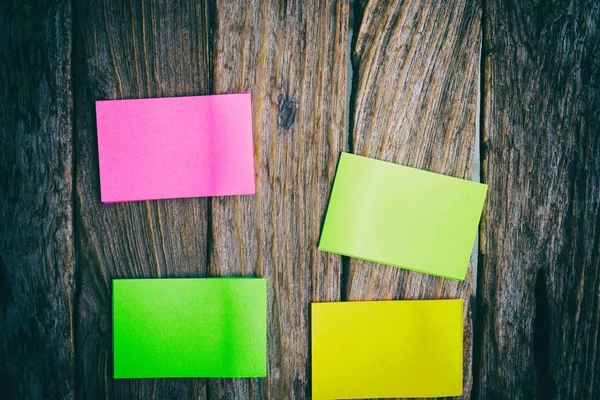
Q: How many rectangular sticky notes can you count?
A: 4